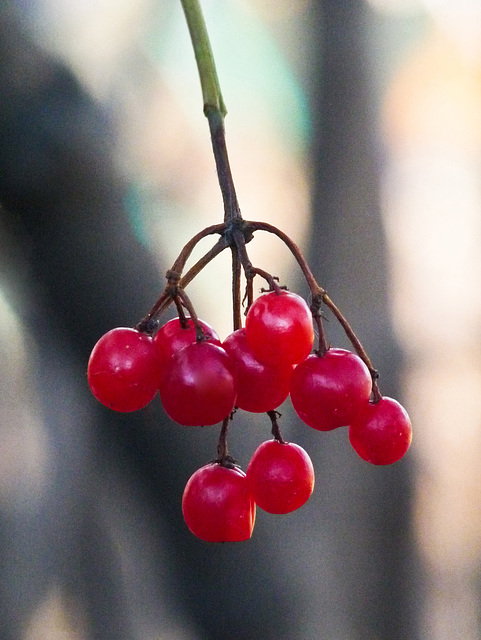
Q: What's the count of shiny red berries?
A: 9